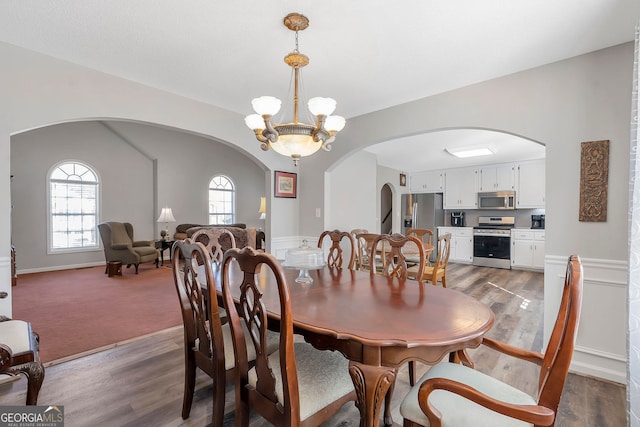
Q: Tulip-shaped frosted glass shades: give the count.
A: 4